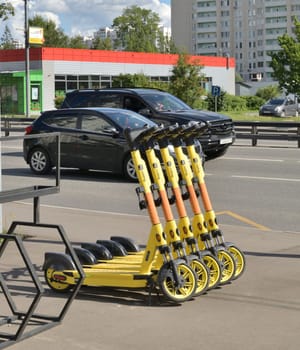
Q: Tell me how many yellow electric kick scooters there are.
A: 5